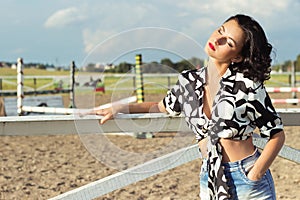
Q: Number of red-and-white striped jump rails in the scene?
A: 2